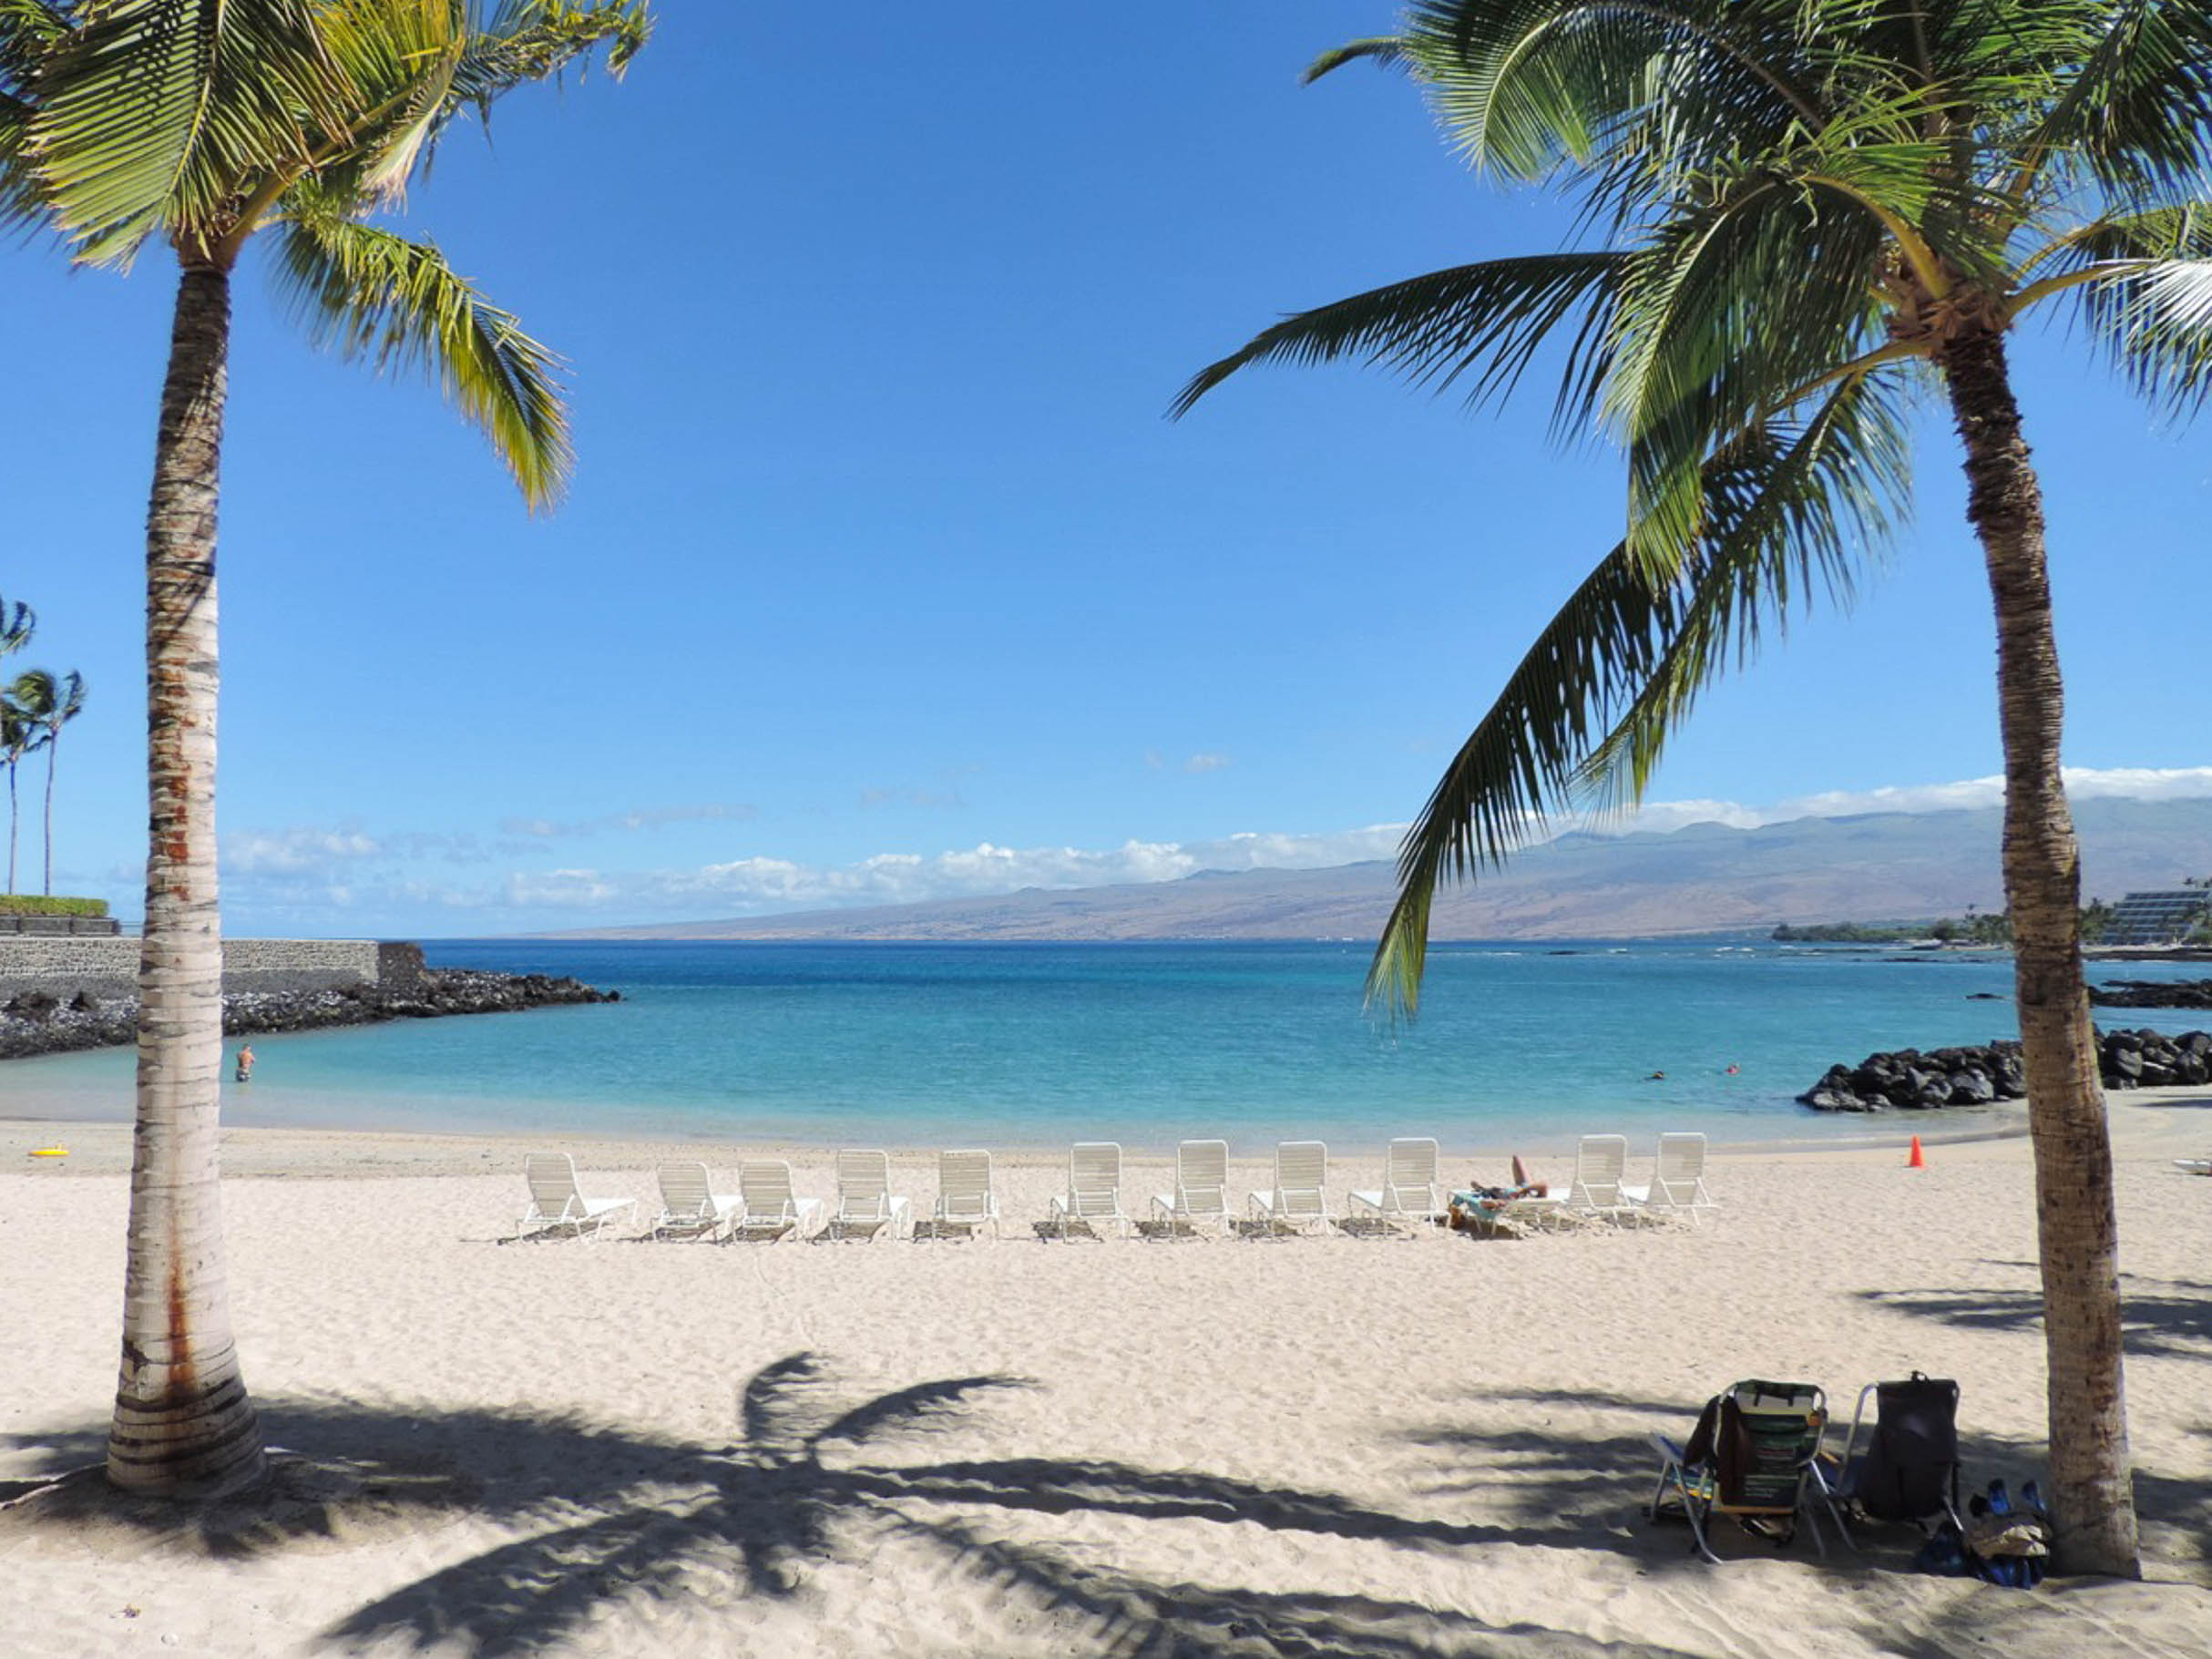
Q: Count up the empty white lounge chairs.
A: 11